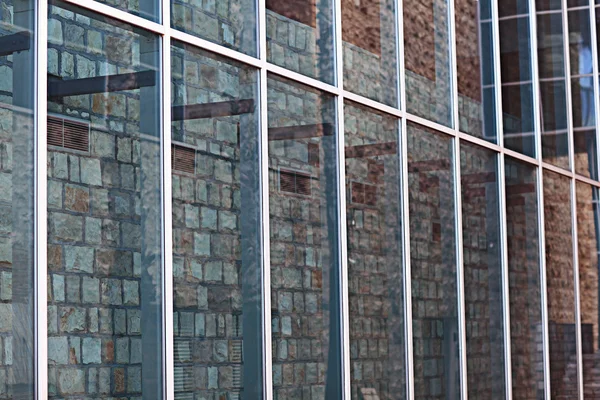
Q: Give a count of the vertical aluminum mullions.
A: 10